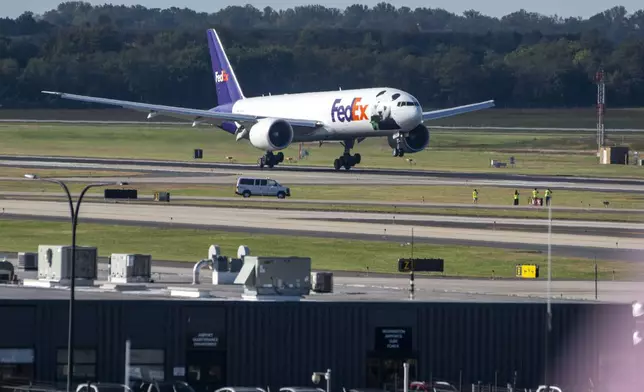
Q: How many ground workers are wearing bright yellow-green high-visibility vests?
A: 4